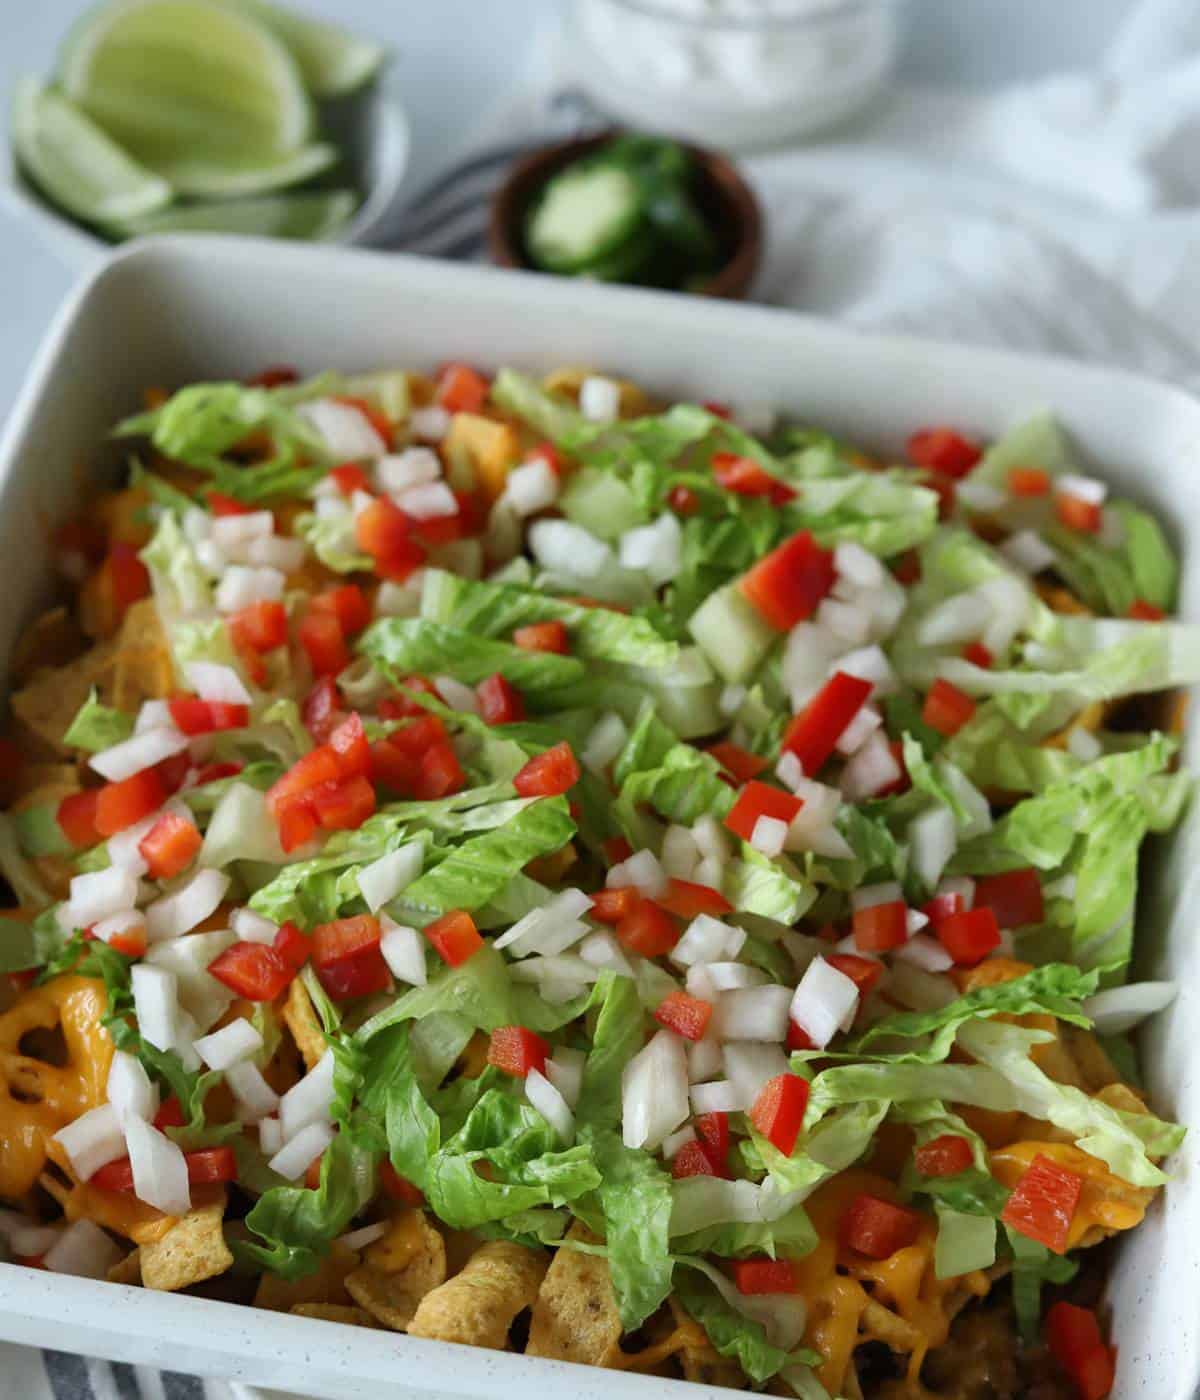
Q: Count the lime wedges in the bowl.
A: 5